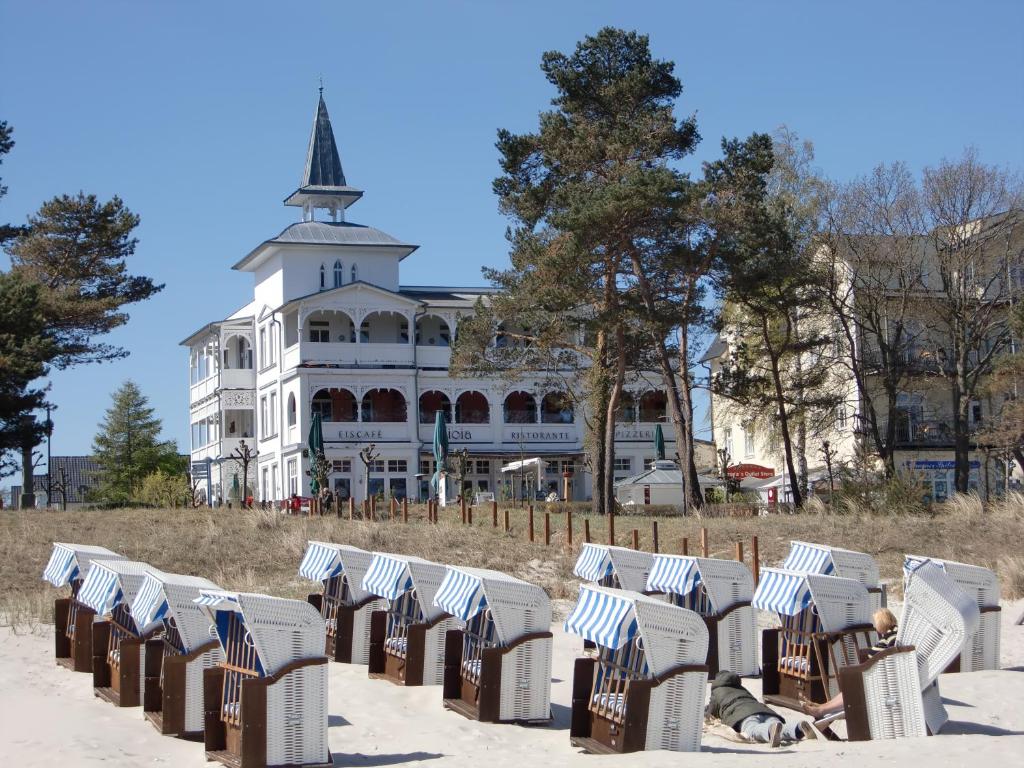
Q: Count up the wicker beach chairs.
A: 14